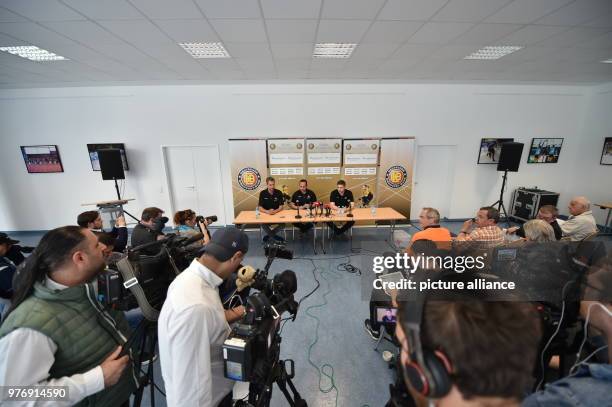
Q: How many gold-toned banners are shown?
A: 5